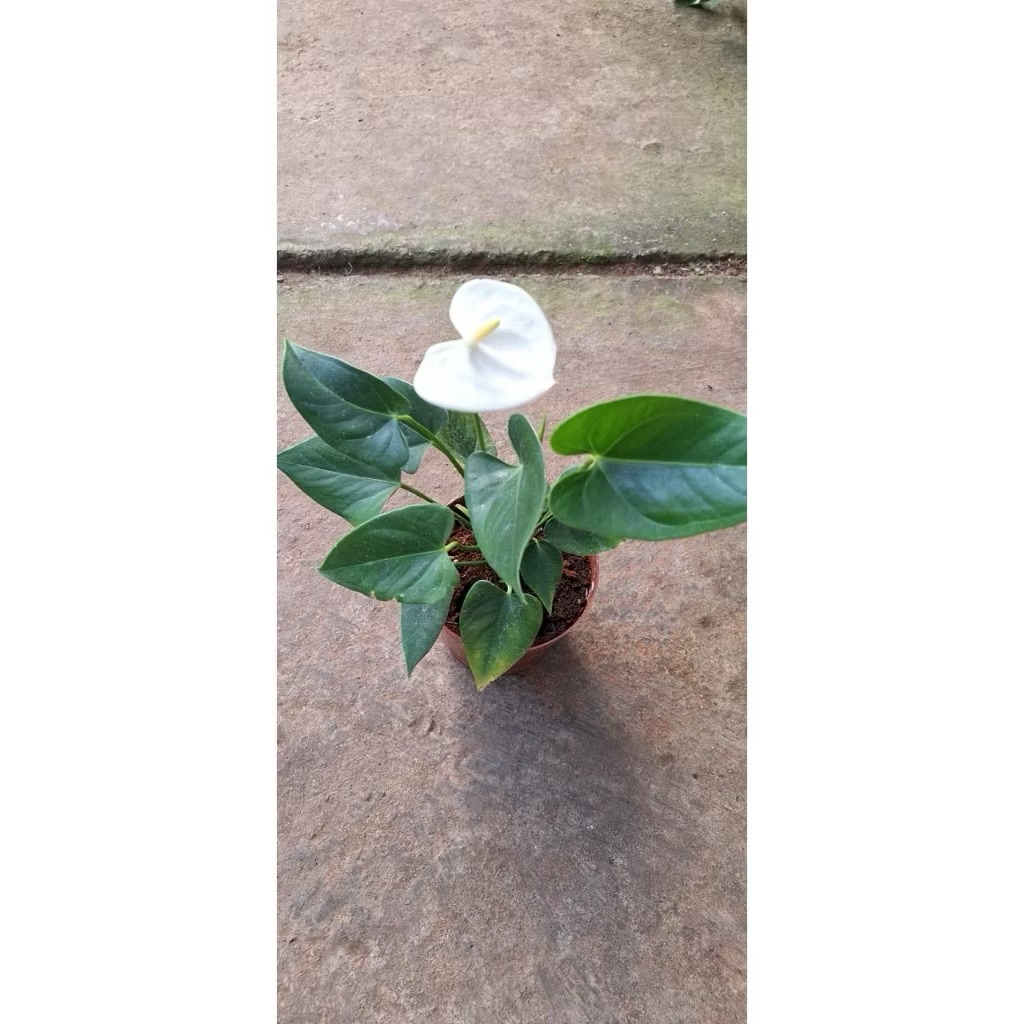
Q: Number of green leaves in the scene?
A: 11